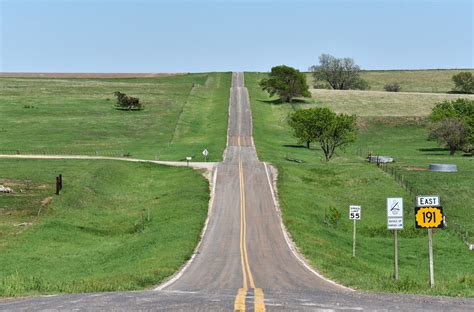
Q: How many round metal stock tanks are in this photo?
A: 2